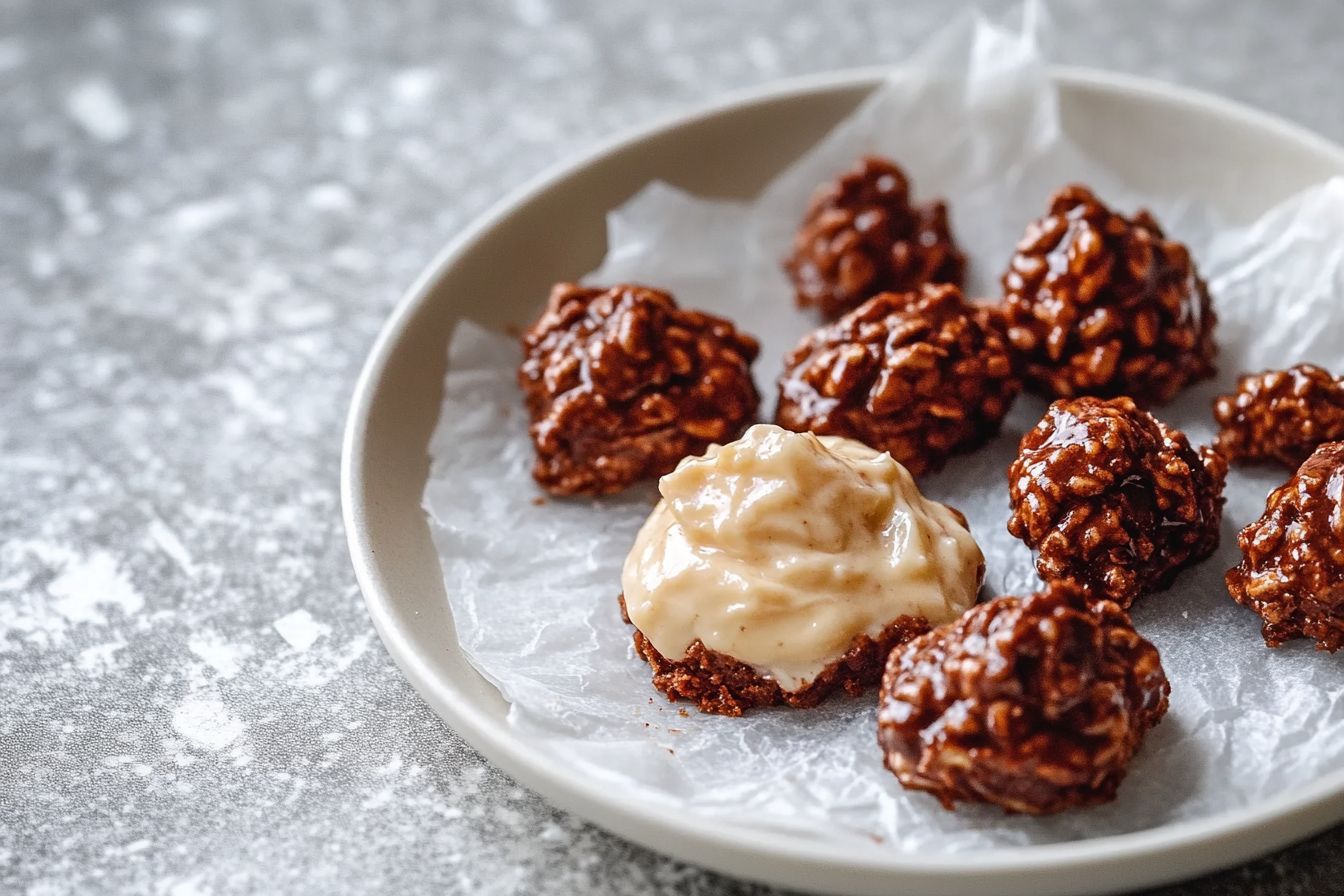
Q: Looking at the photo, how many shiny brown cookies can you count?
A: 8